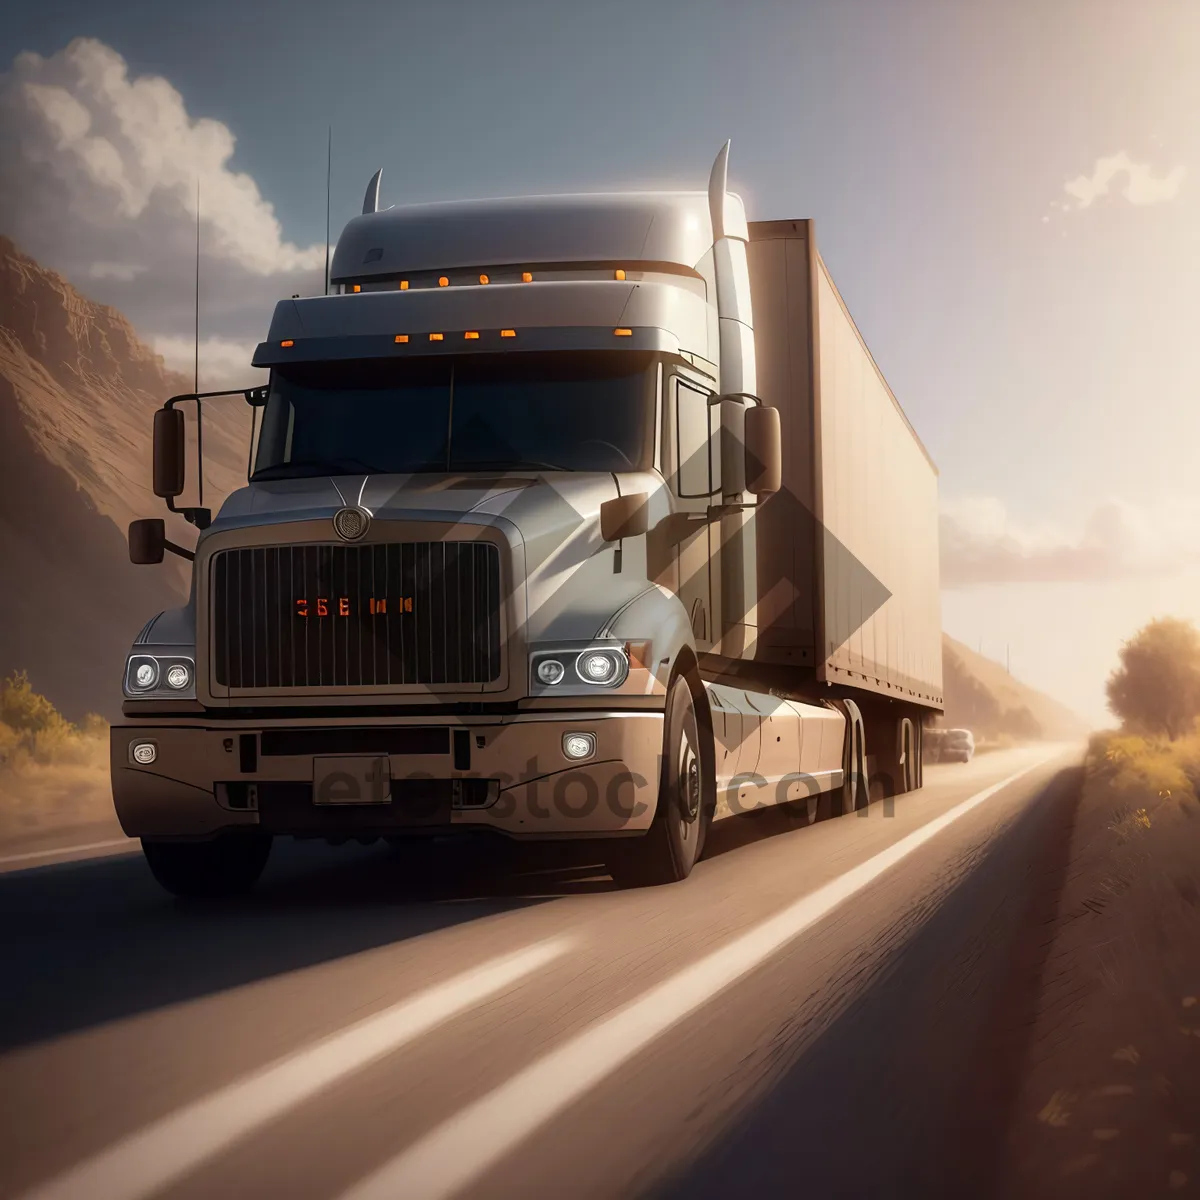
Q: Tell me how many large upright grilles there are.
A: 1